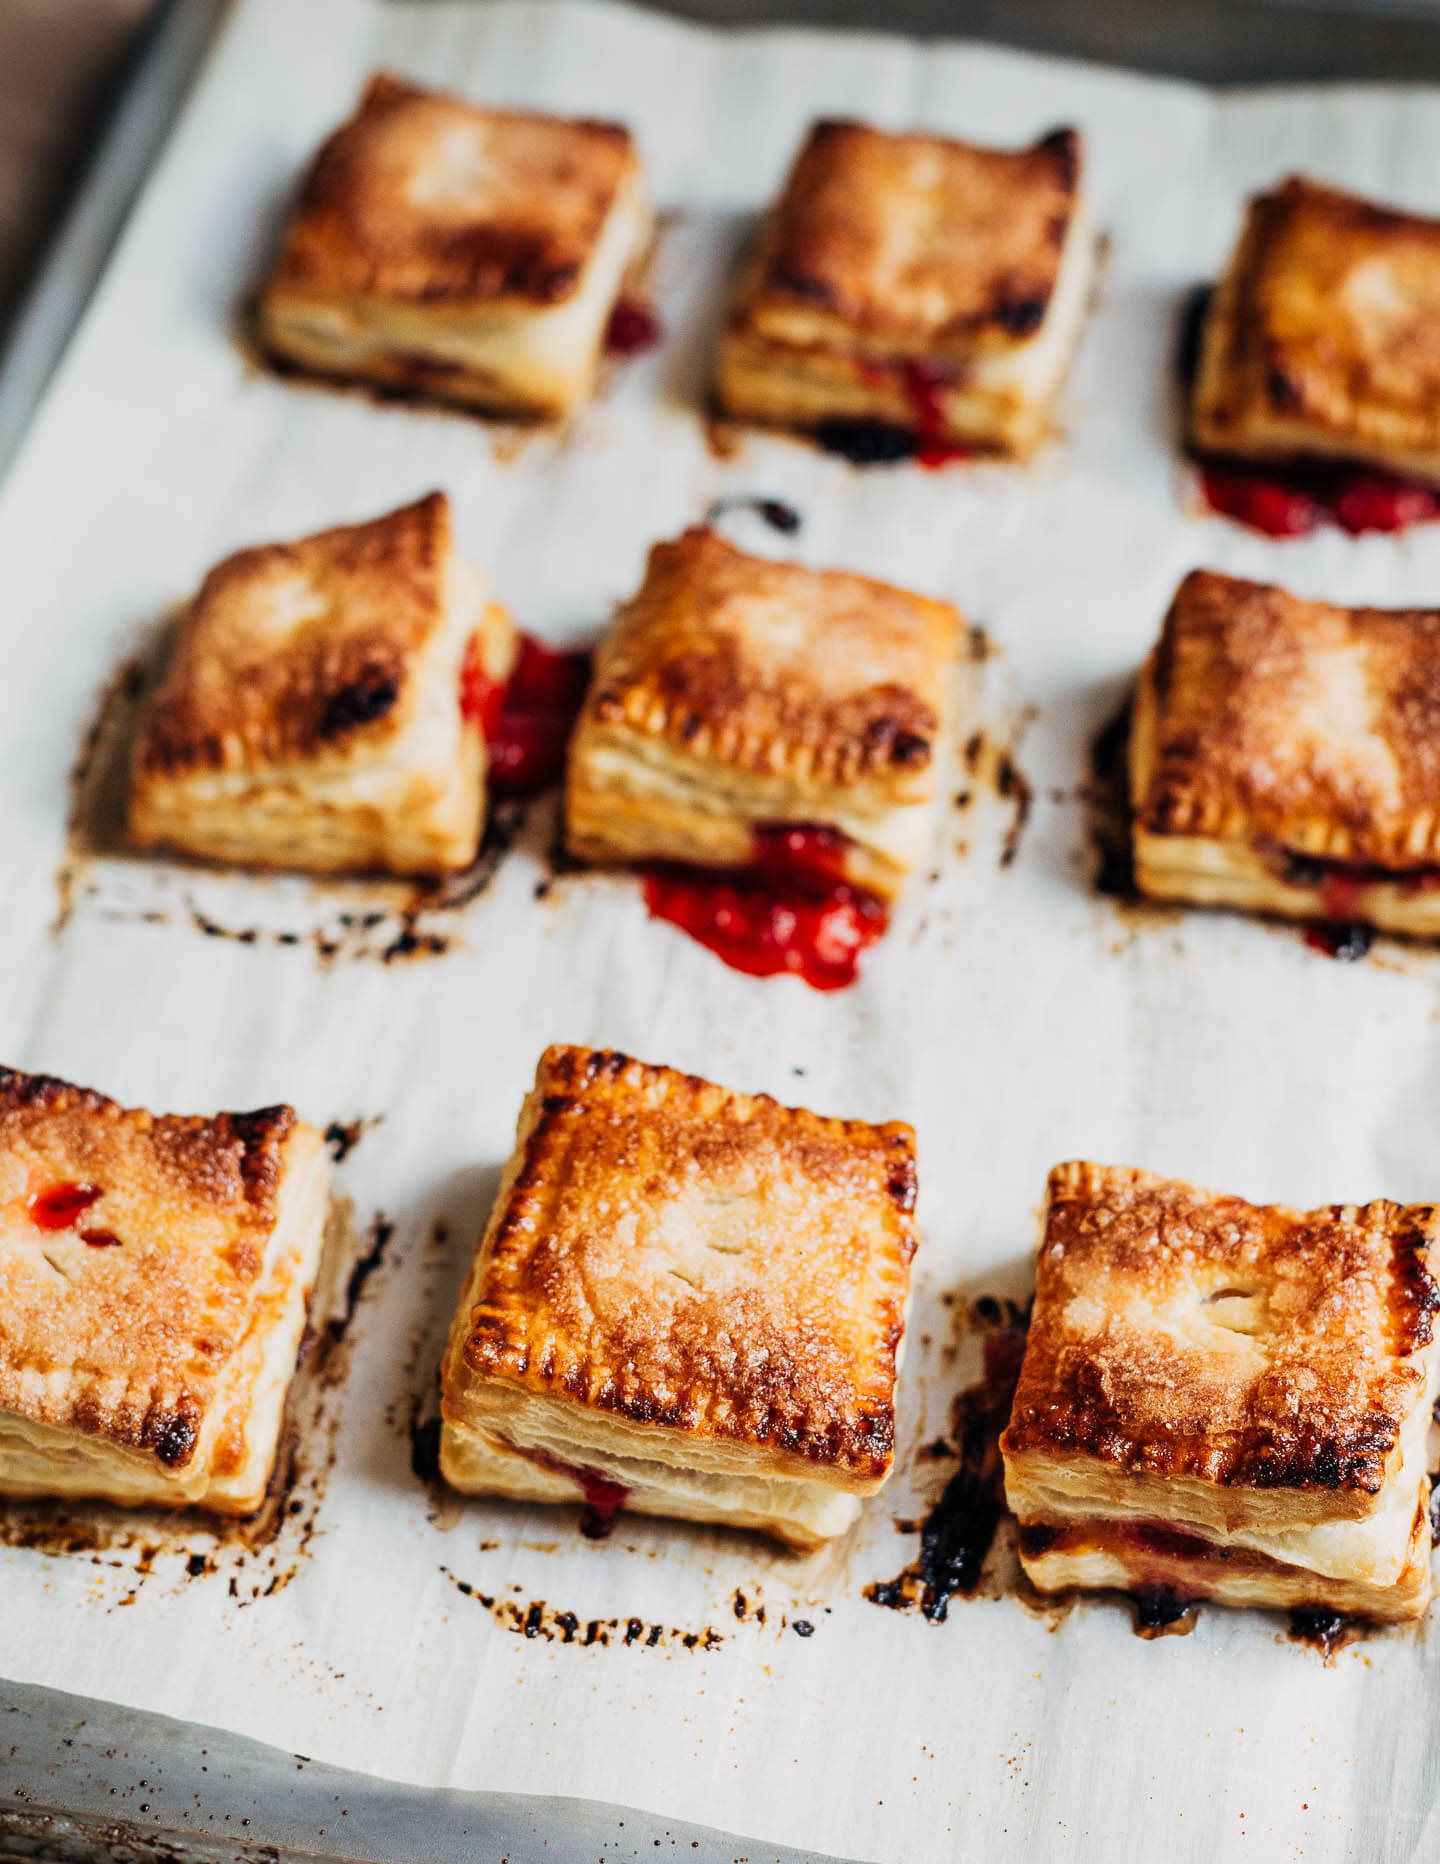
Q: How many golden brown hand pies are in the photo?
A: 9